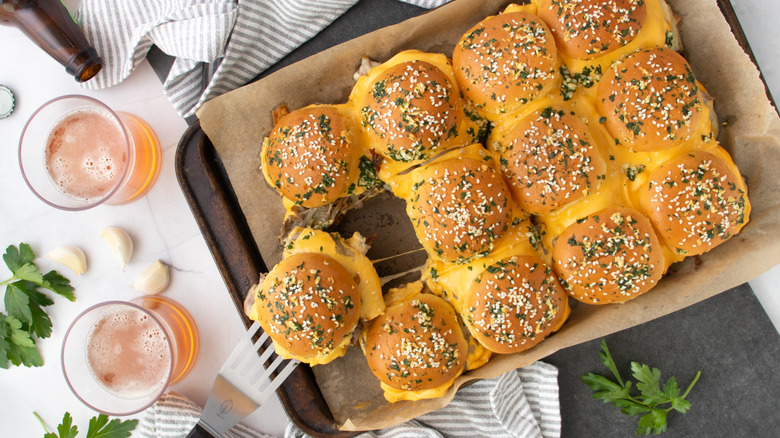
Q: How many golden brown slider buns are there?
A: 12